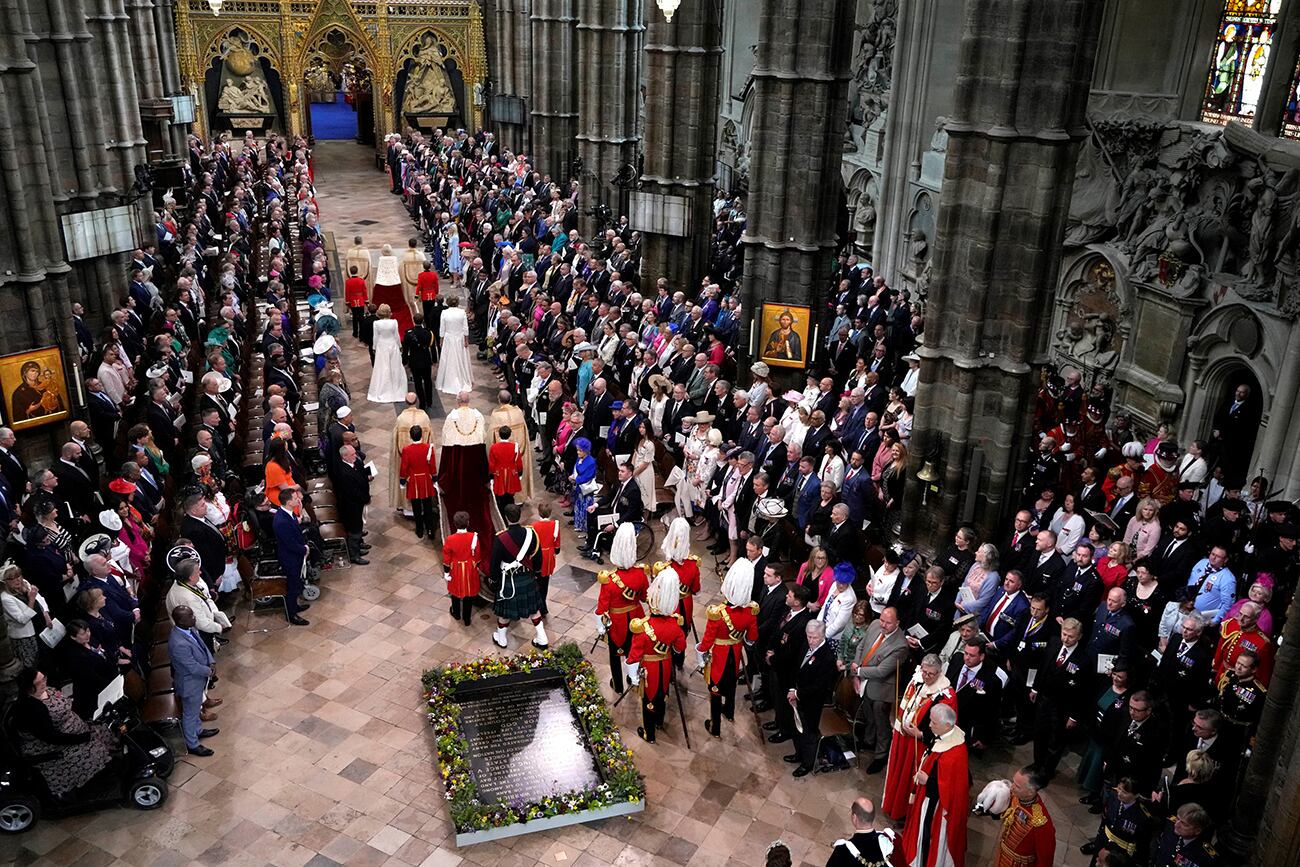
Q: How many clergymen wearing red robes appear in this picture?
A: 2